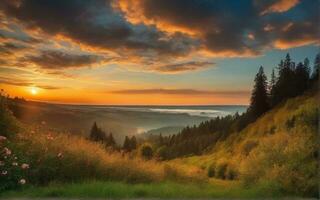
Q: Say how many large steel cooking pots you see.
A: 0